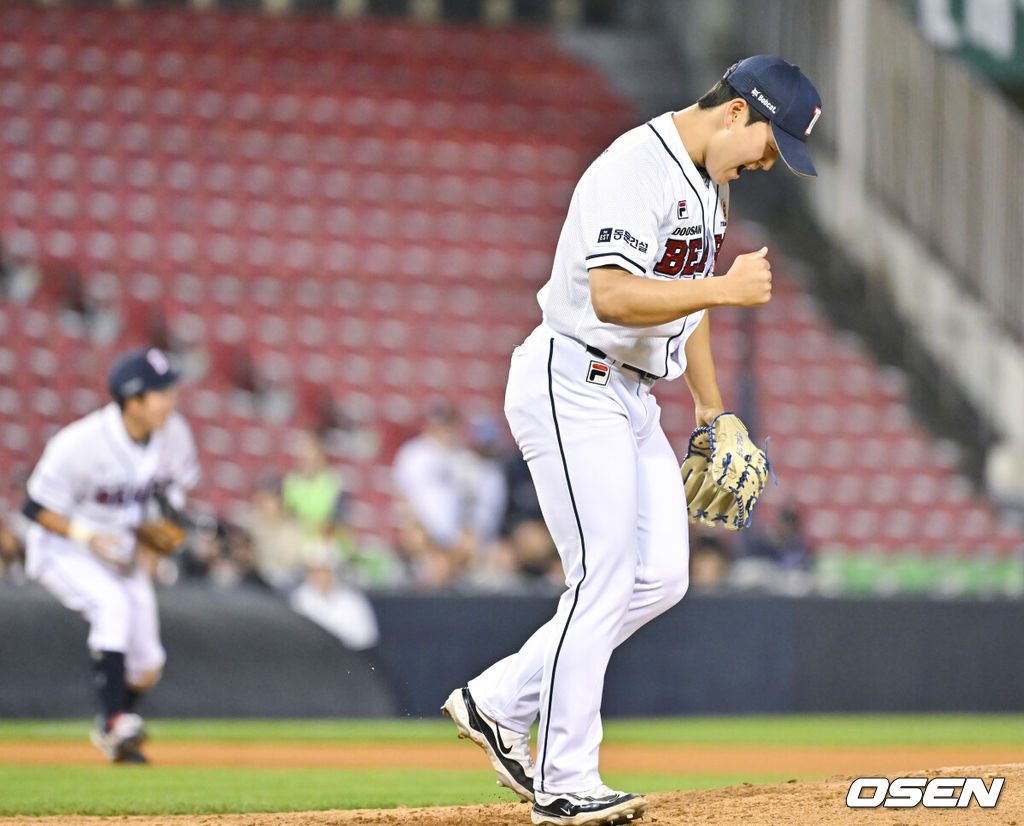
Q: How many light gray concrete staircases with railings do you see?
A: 1